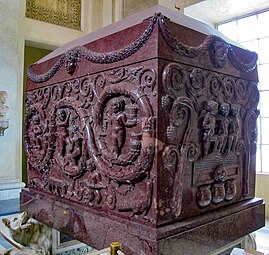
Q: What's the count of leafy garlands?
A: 4